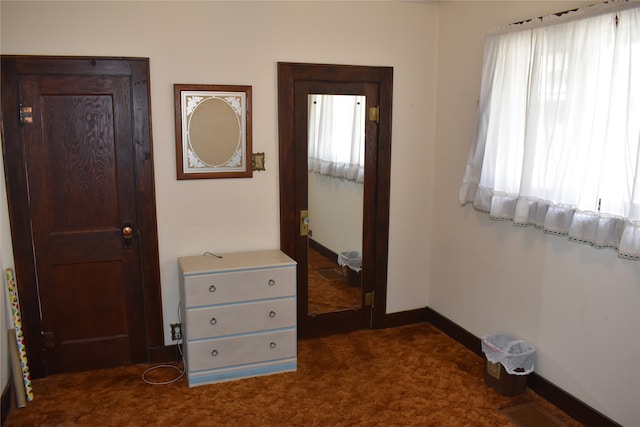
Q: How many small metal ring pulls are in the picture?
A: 6